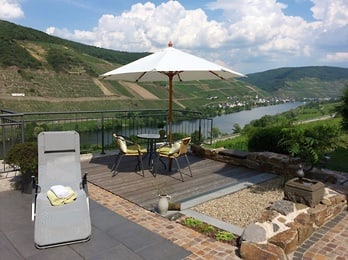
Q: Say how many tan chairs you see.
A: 2